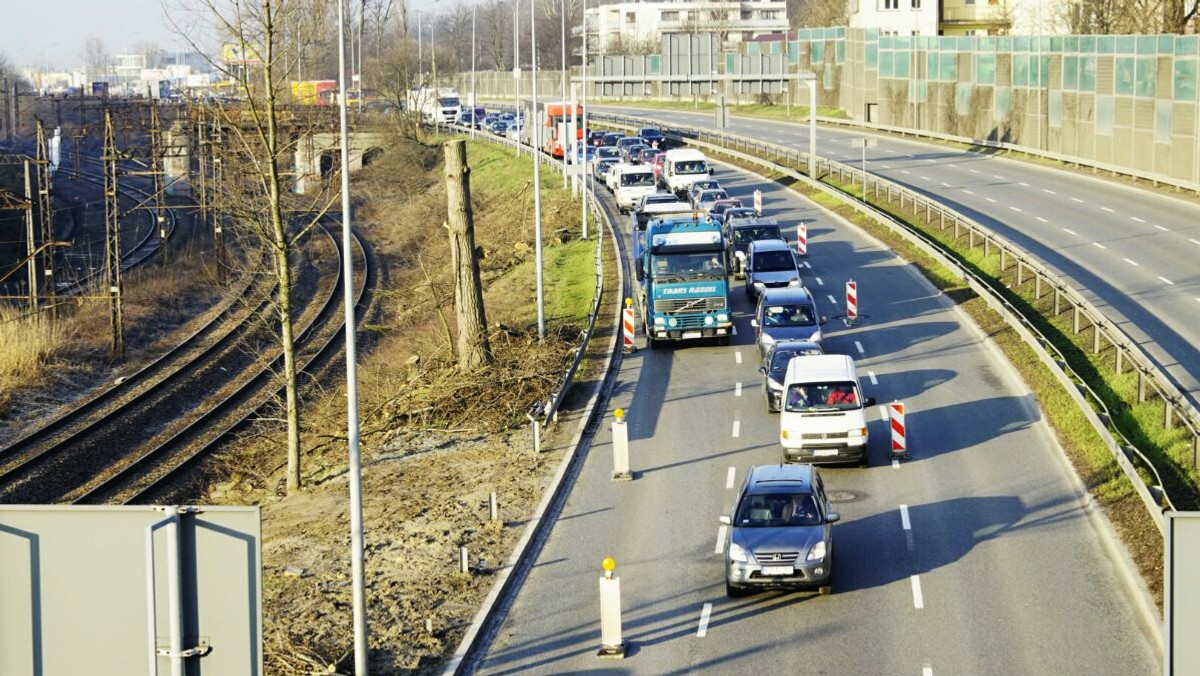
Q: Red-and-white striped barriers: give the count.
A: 5